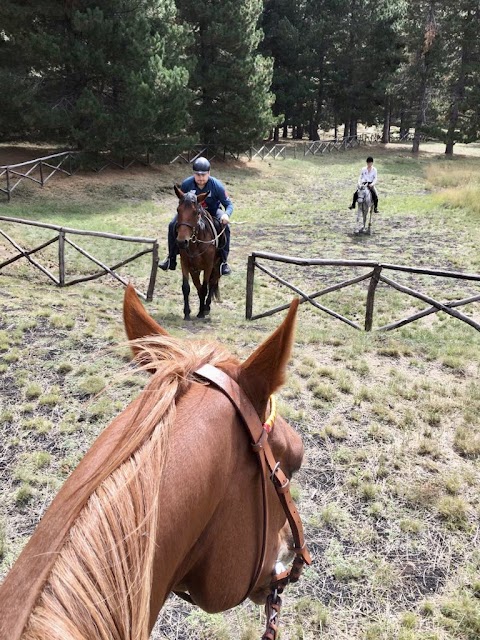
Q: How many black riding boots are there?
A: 4